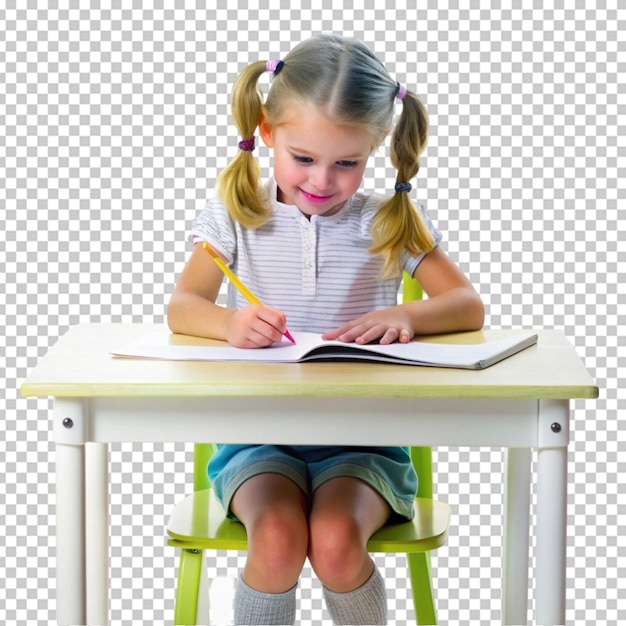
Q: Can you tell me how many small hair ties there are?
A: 4